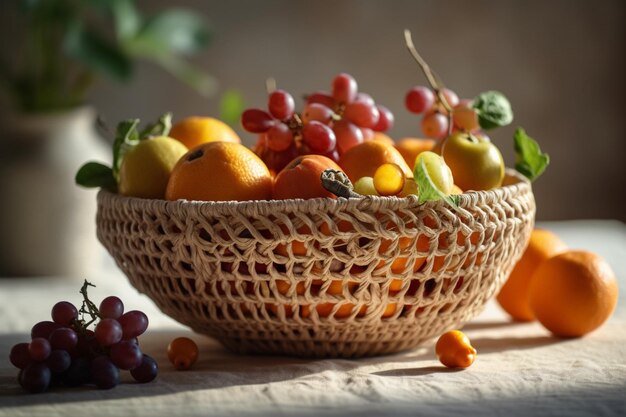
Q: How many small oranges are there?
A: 2